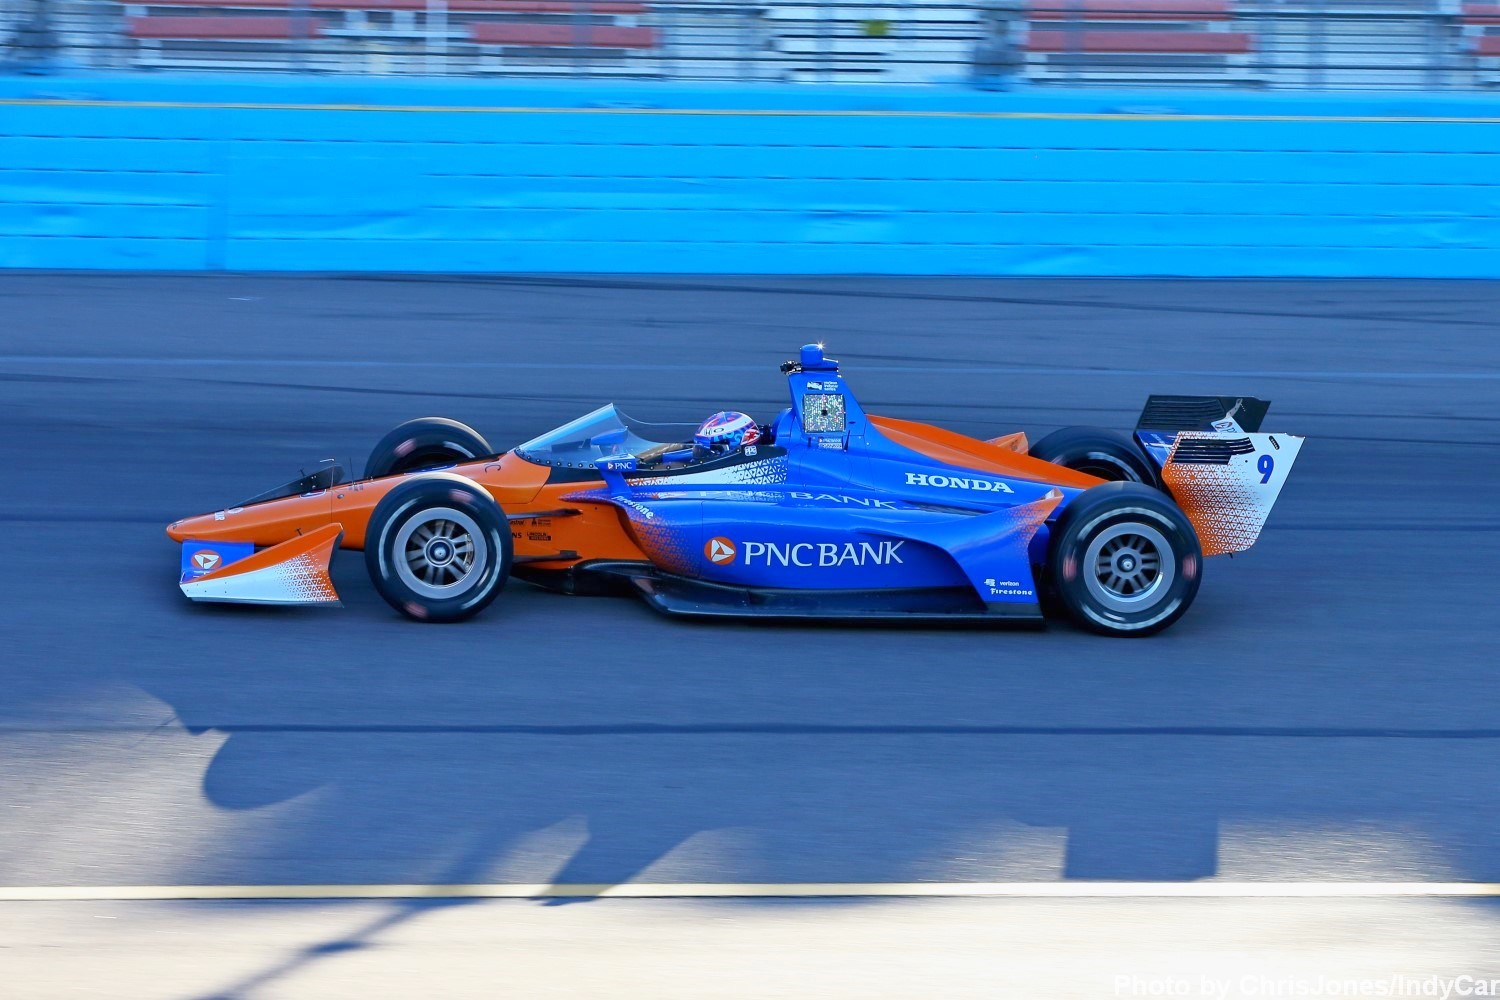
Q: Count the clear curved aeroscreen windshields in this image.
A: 1